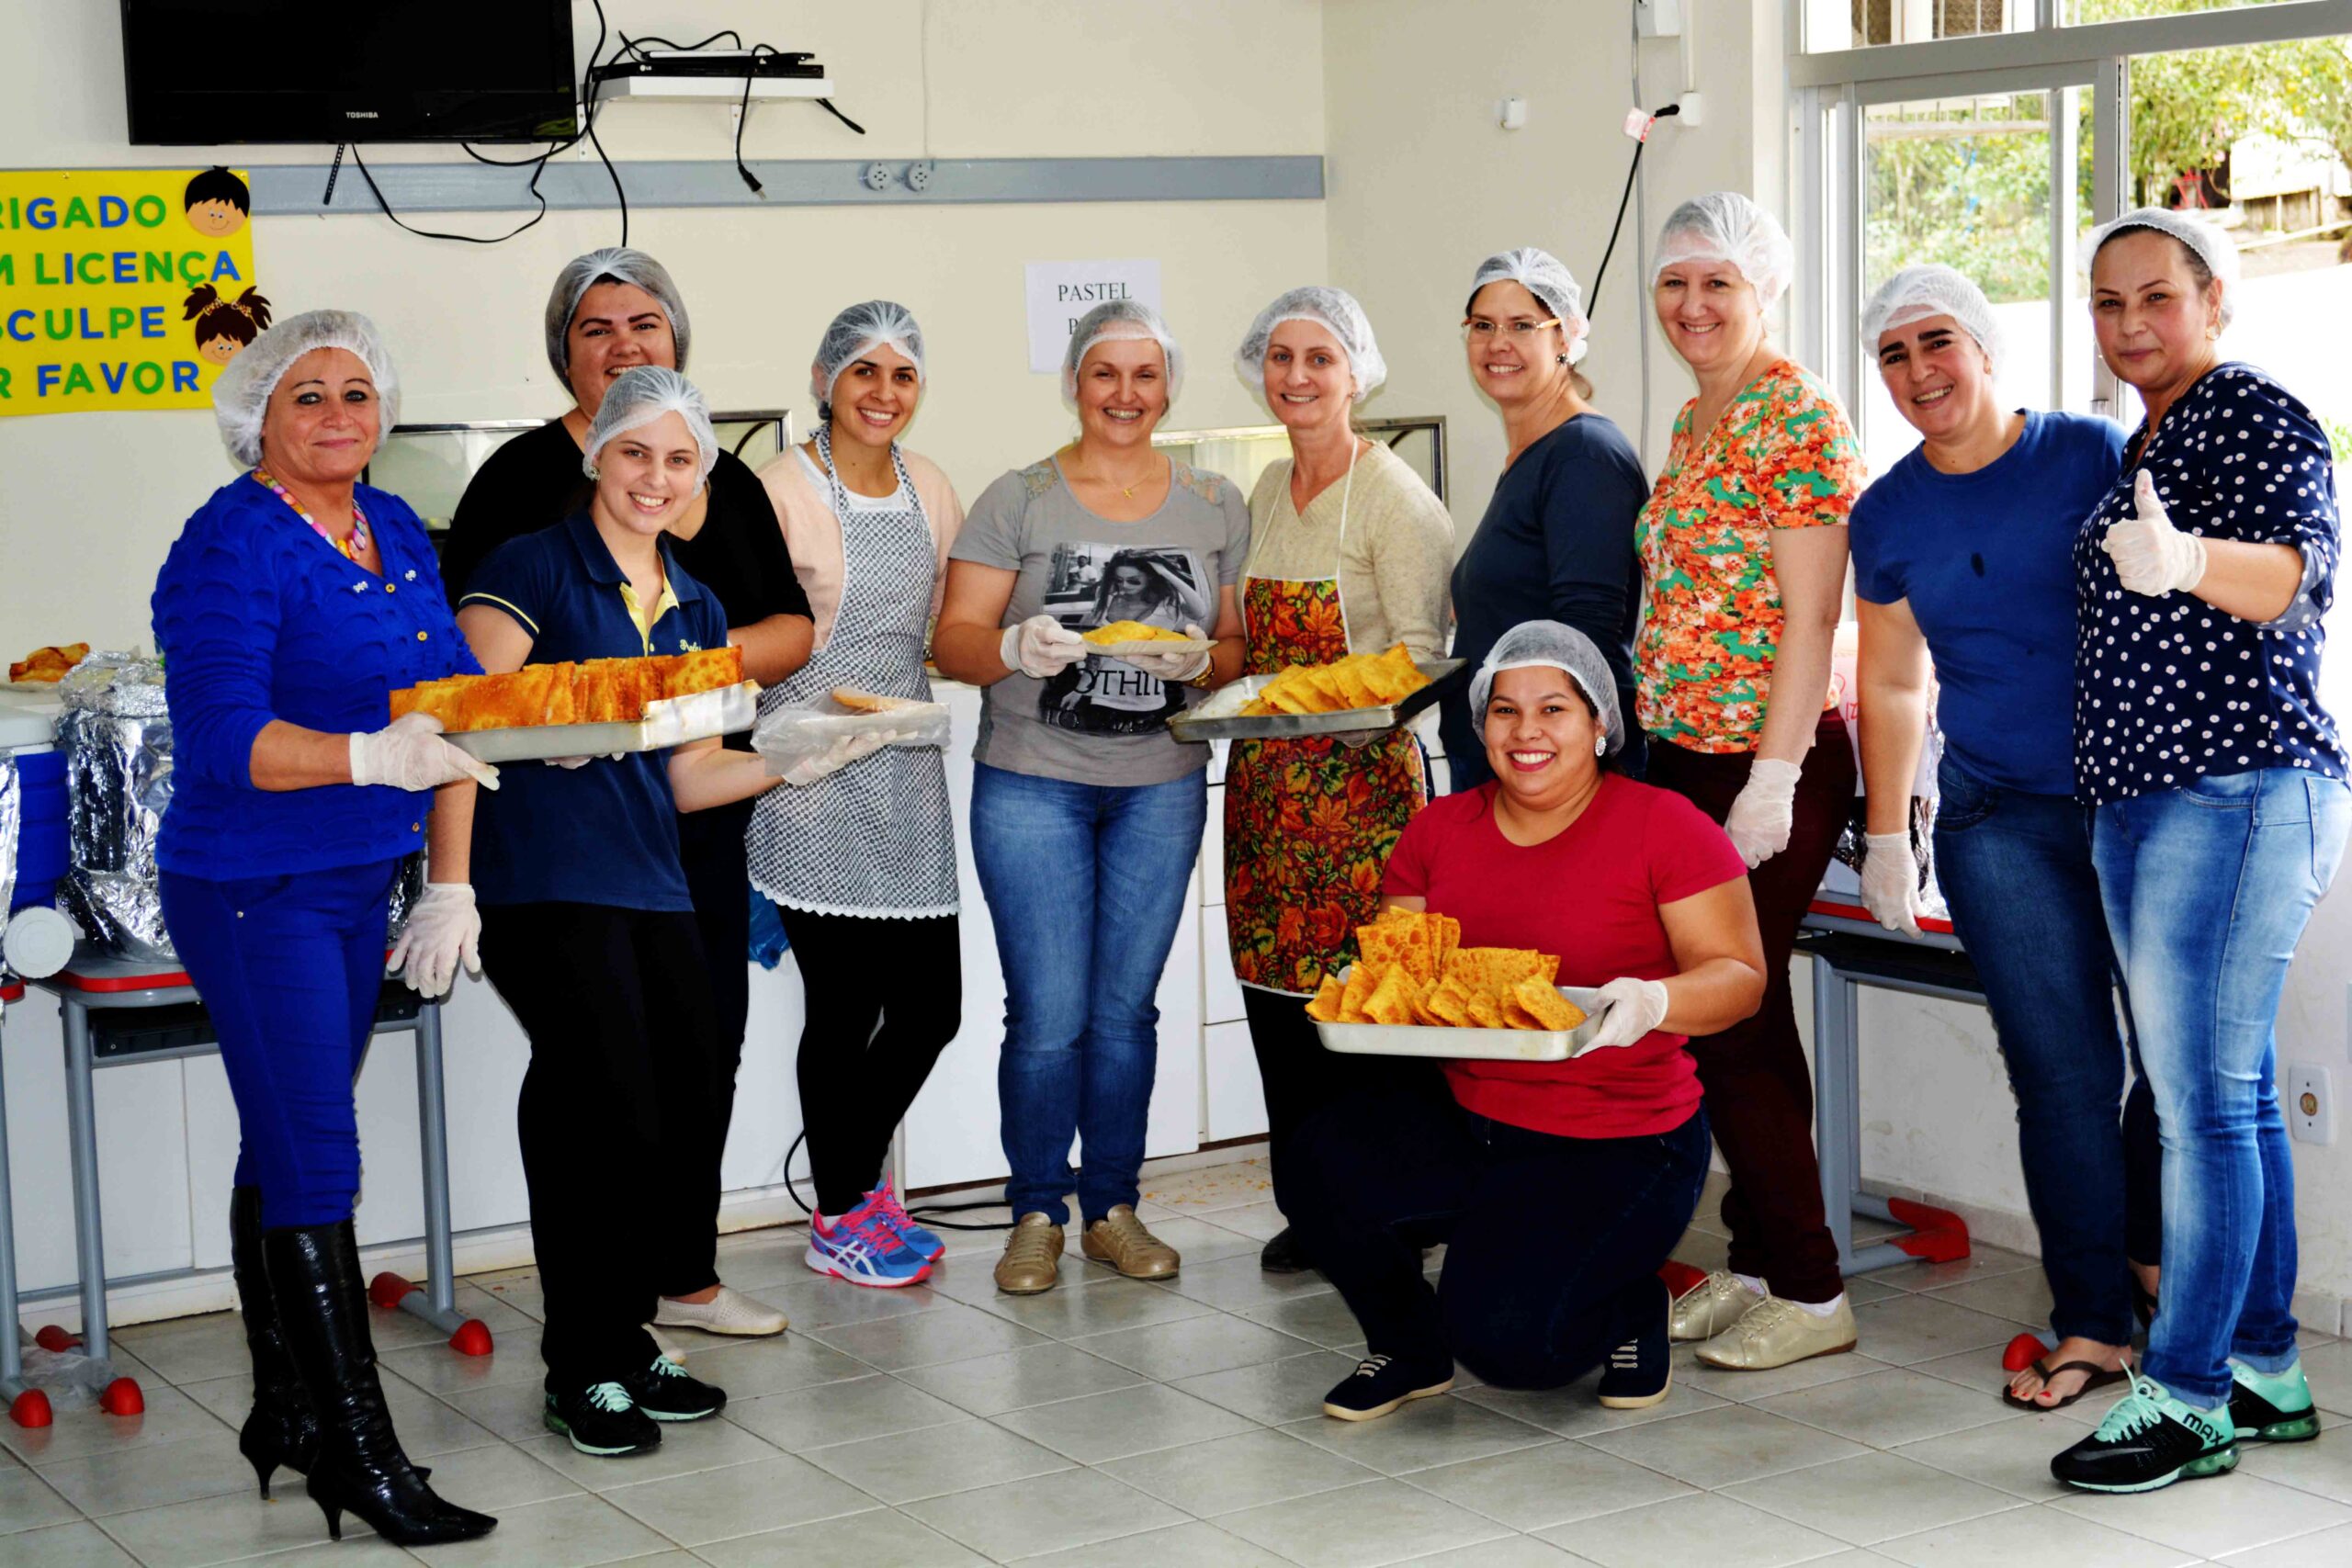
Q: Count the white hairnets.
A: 11